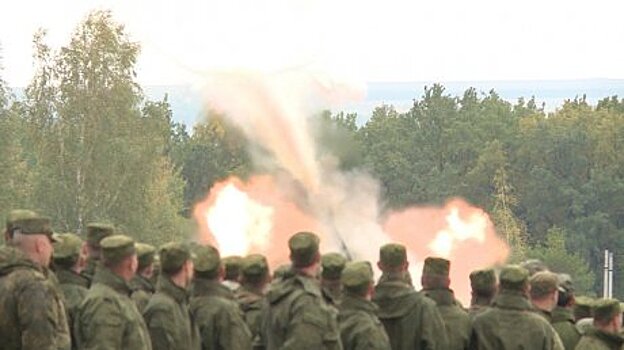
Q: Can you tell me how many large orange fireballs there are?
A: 2